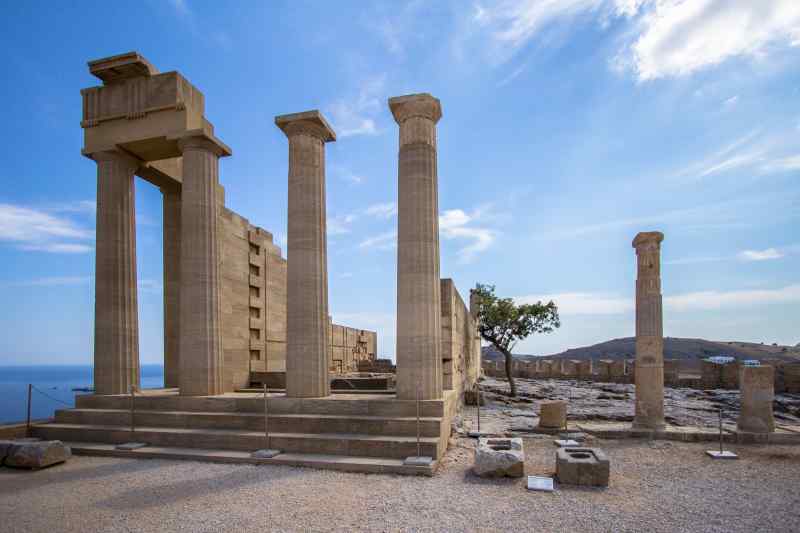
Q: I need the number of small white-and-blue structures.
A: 2